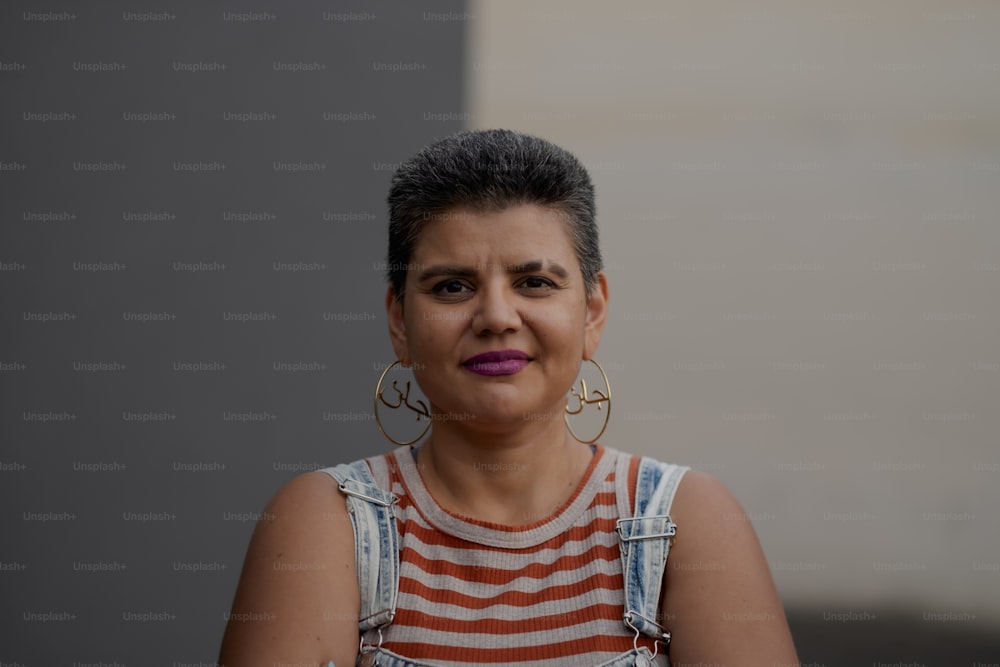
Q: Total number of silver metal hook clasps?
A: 2